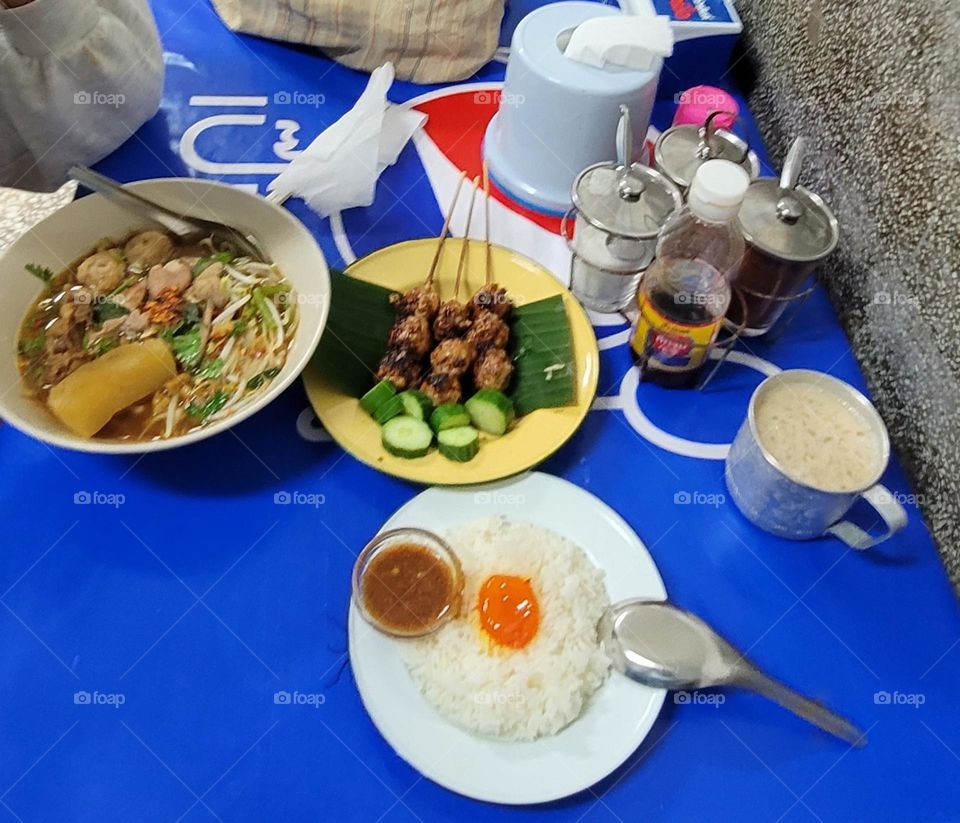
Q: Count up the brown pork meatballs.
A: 9